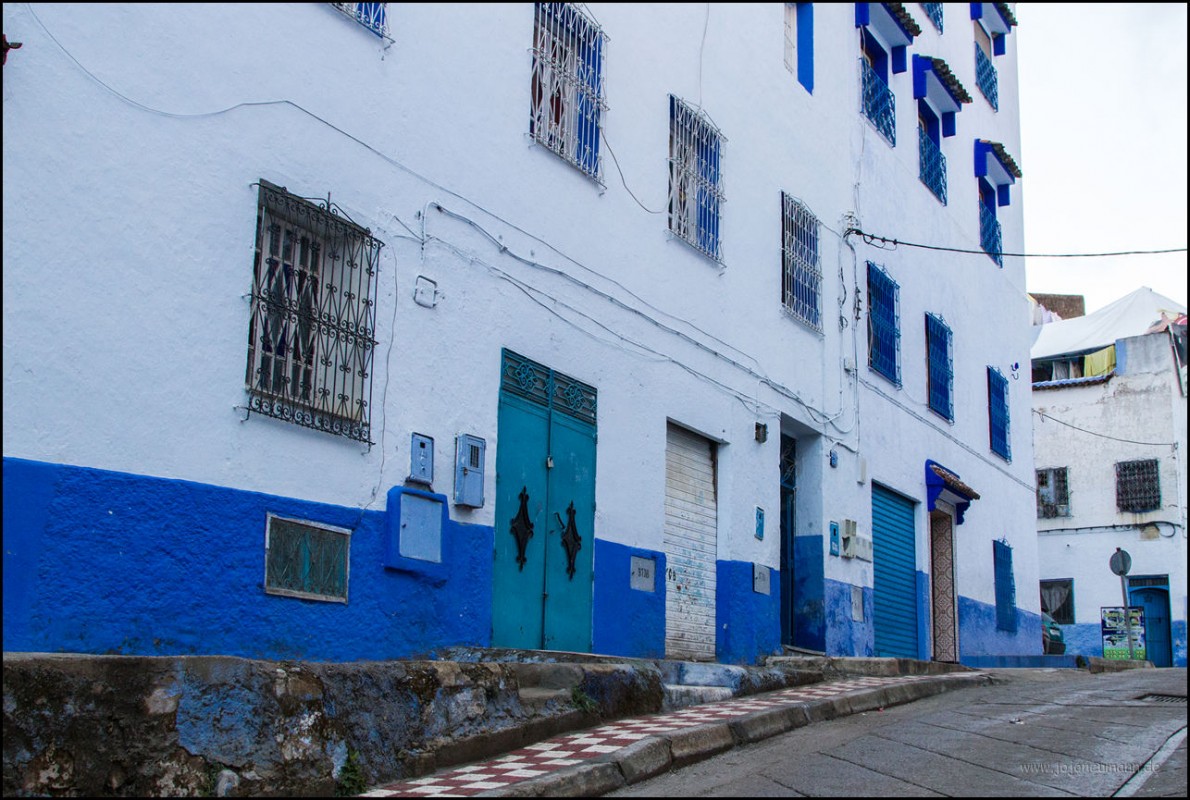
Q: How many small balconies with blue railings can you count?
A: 5